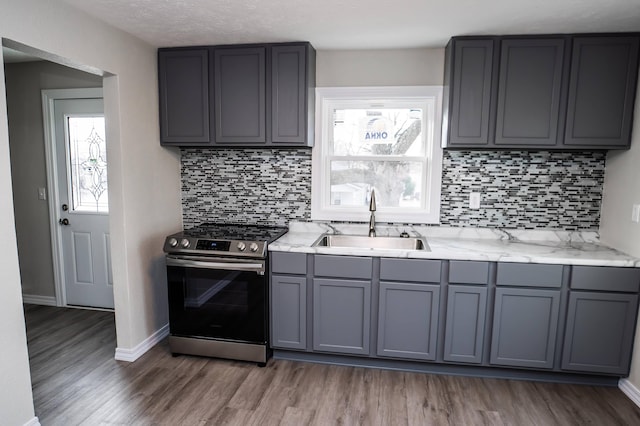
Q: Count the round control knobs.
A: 4